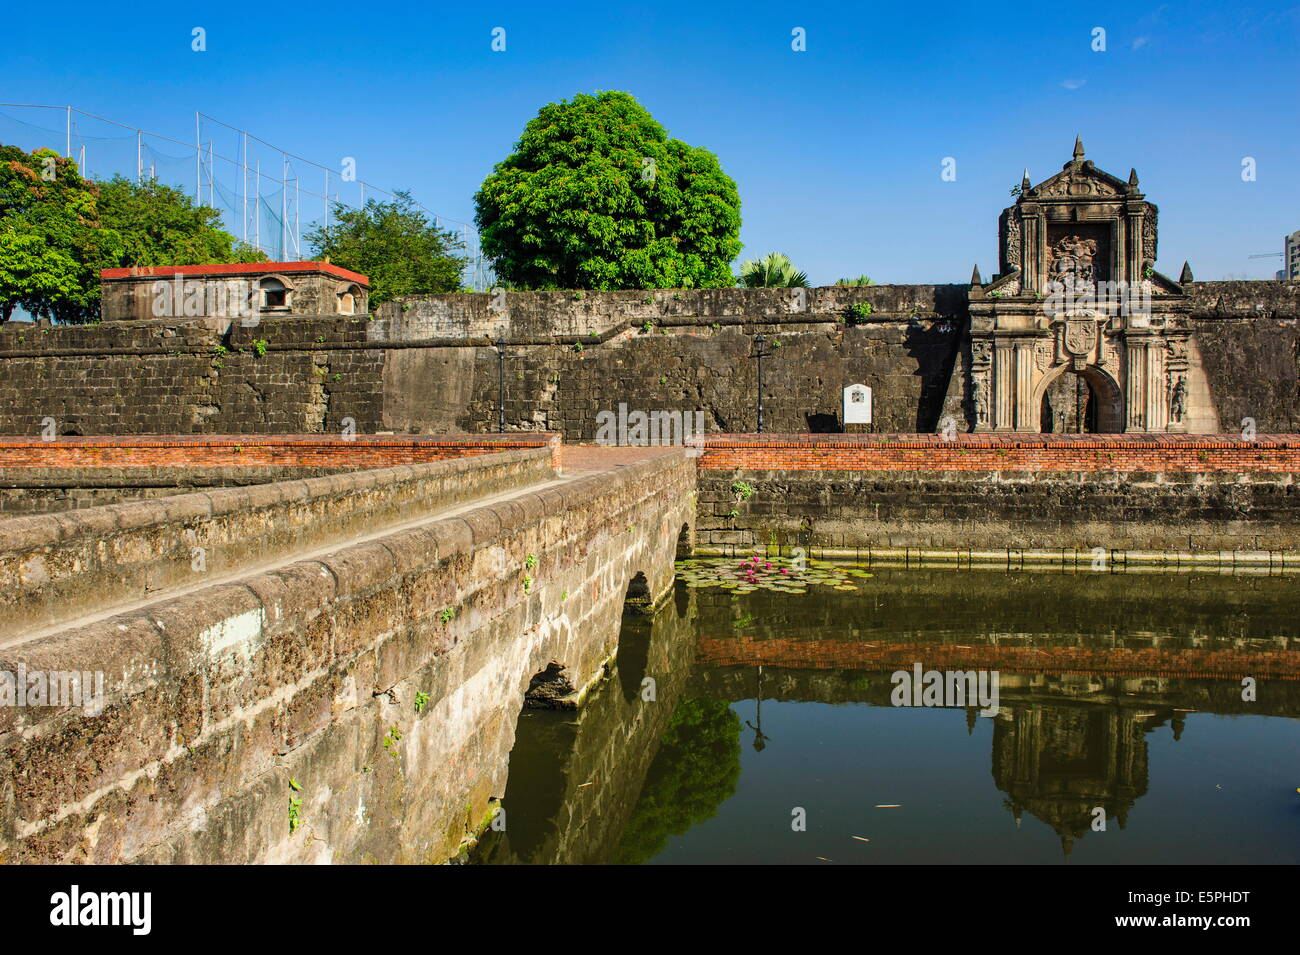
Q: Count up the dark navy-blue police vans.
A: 0